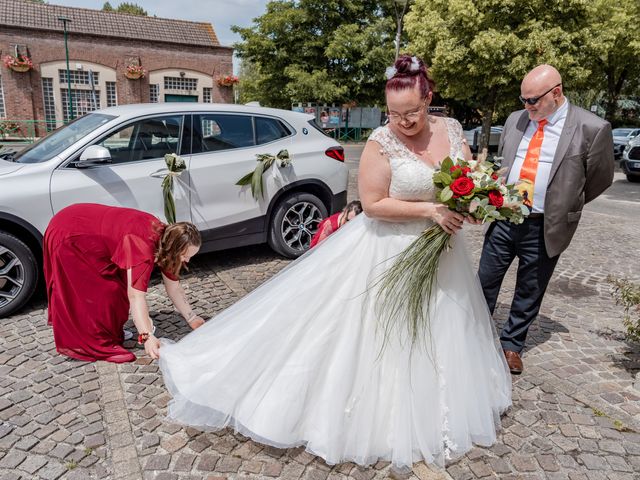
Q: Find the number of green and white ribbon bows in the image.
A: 2